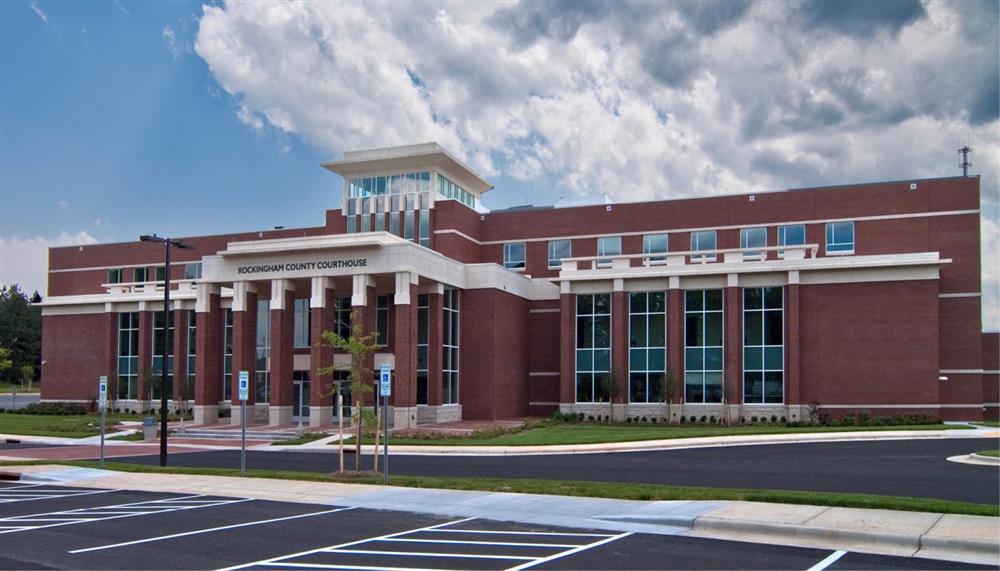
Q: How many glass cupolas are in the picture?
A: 1